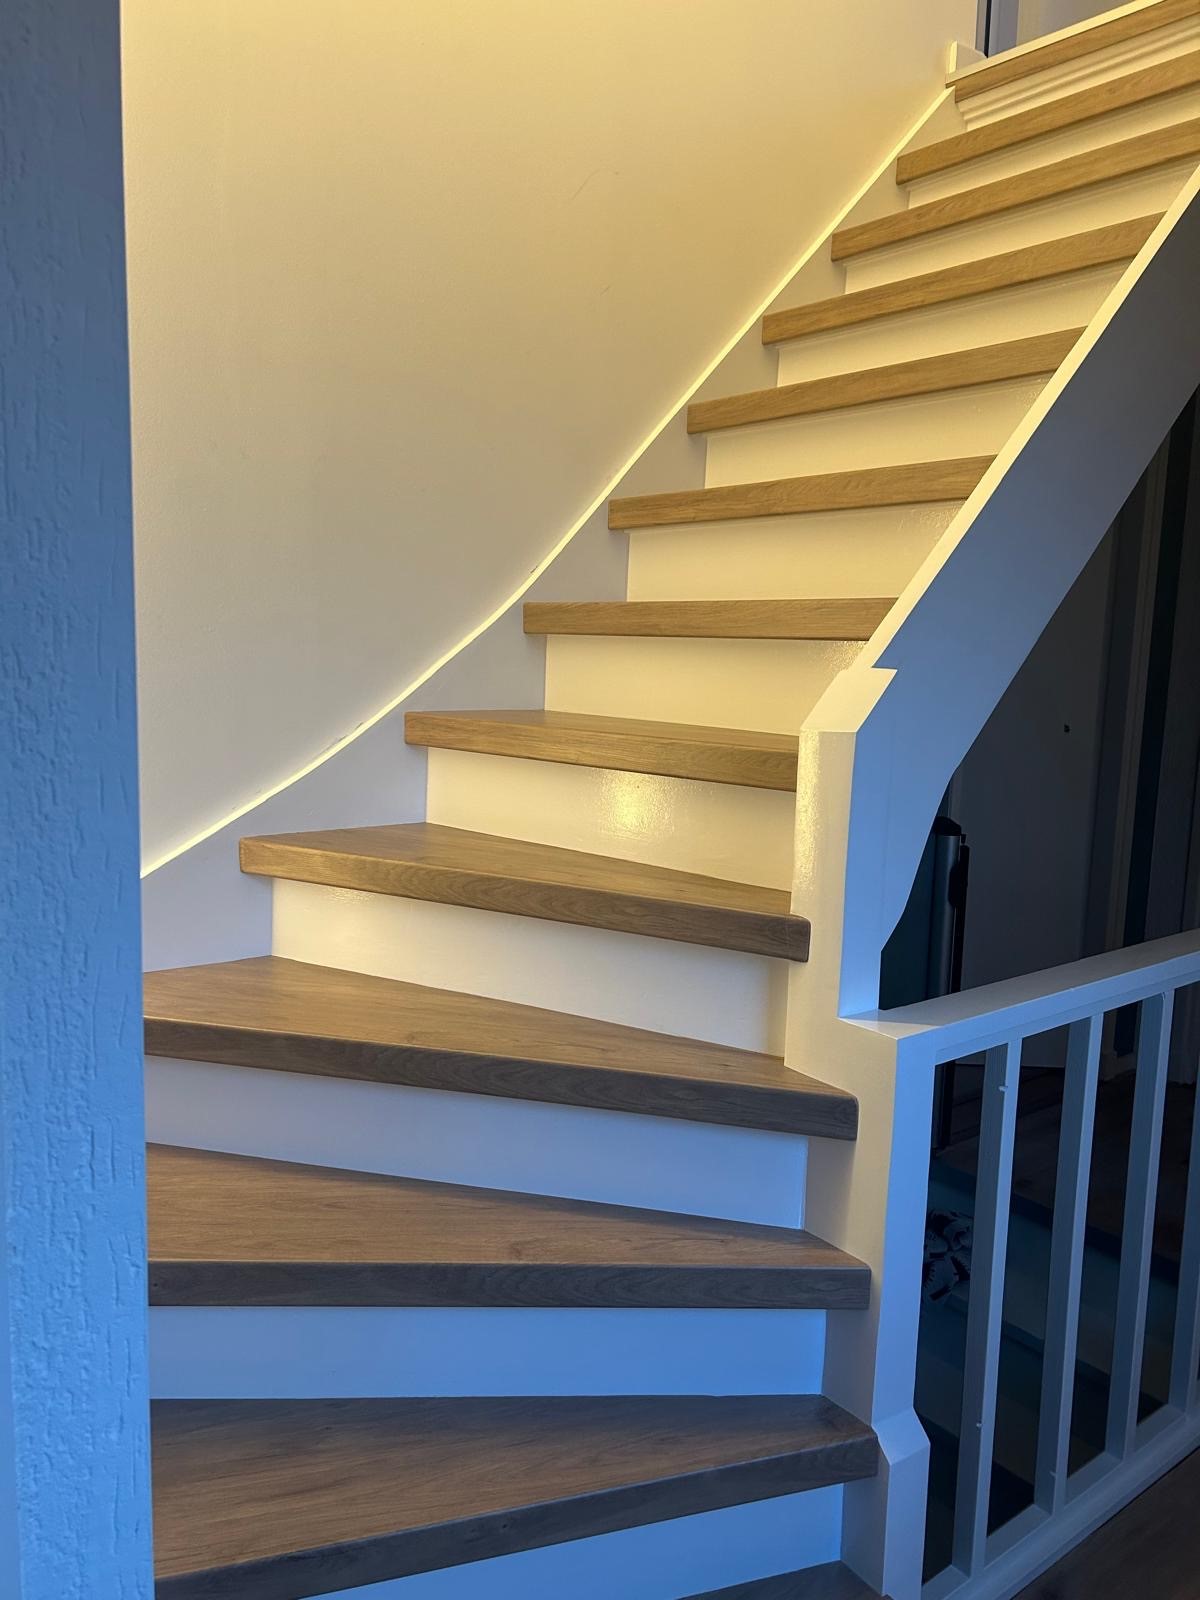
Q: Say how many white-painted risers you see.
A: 12